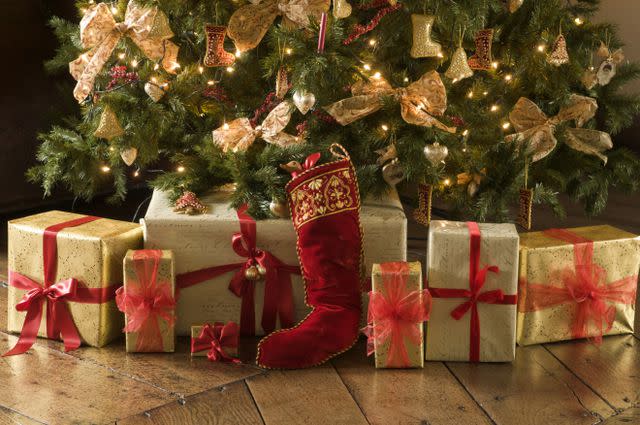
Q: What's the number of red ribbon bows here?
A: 7